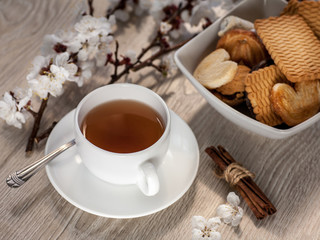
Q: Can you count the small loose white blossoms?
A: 2